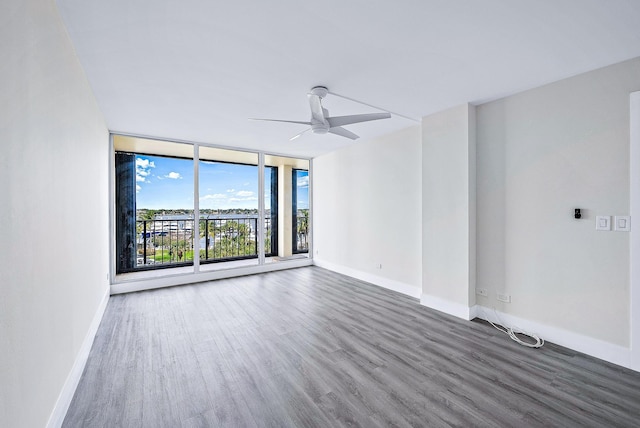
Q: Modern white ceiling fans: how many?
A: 1